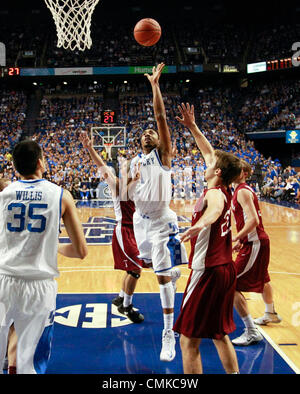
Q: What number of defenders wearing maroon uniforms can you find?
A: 3